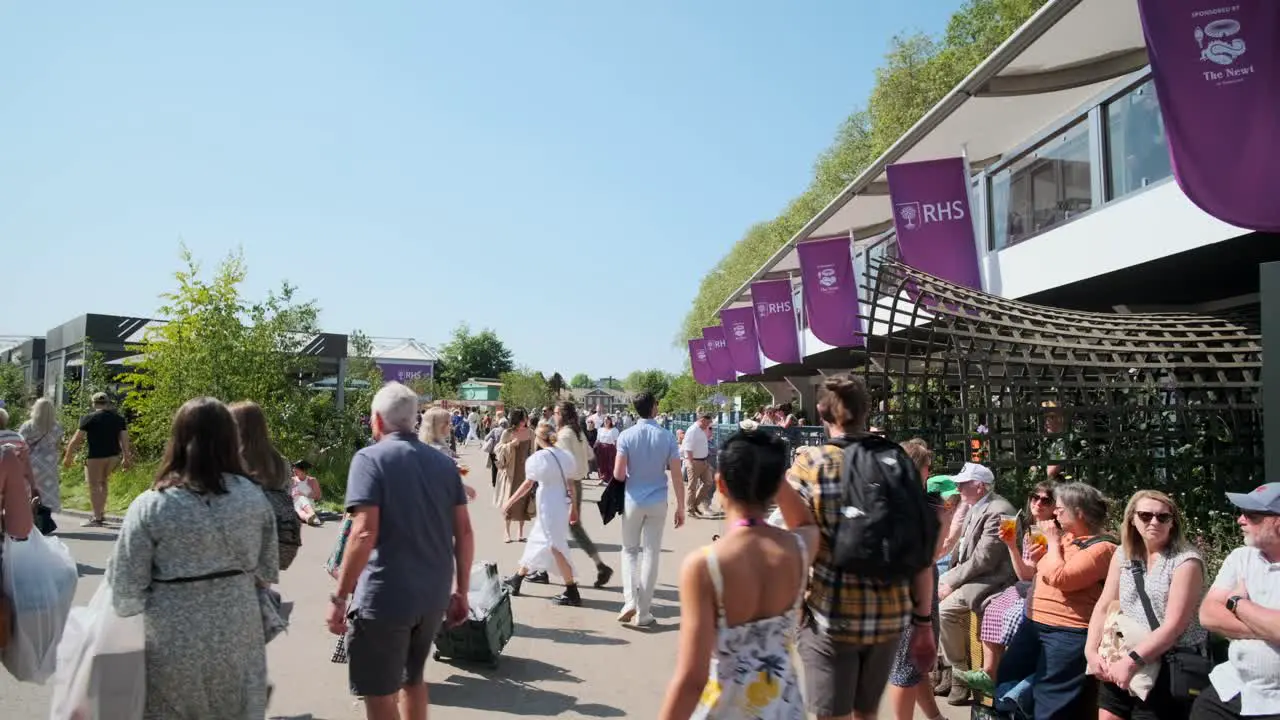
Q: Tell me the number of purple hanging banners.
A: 7